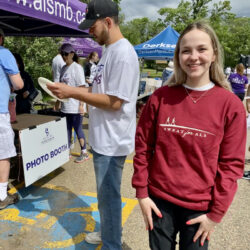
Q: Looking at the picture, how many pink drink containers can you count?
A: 1